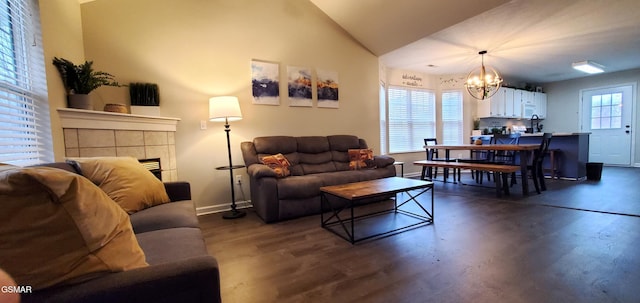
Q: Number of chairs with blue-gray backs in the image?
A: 2